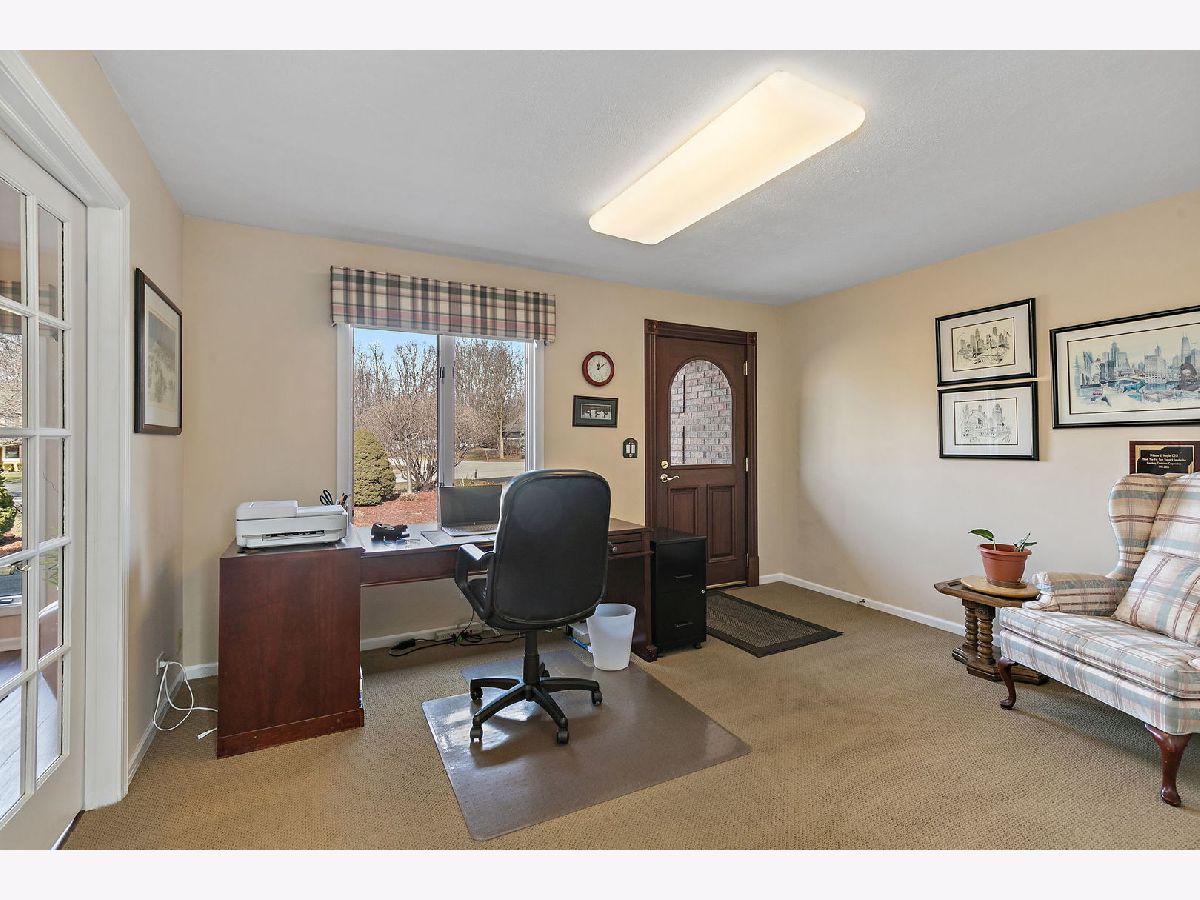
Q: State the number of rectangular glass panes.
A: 12